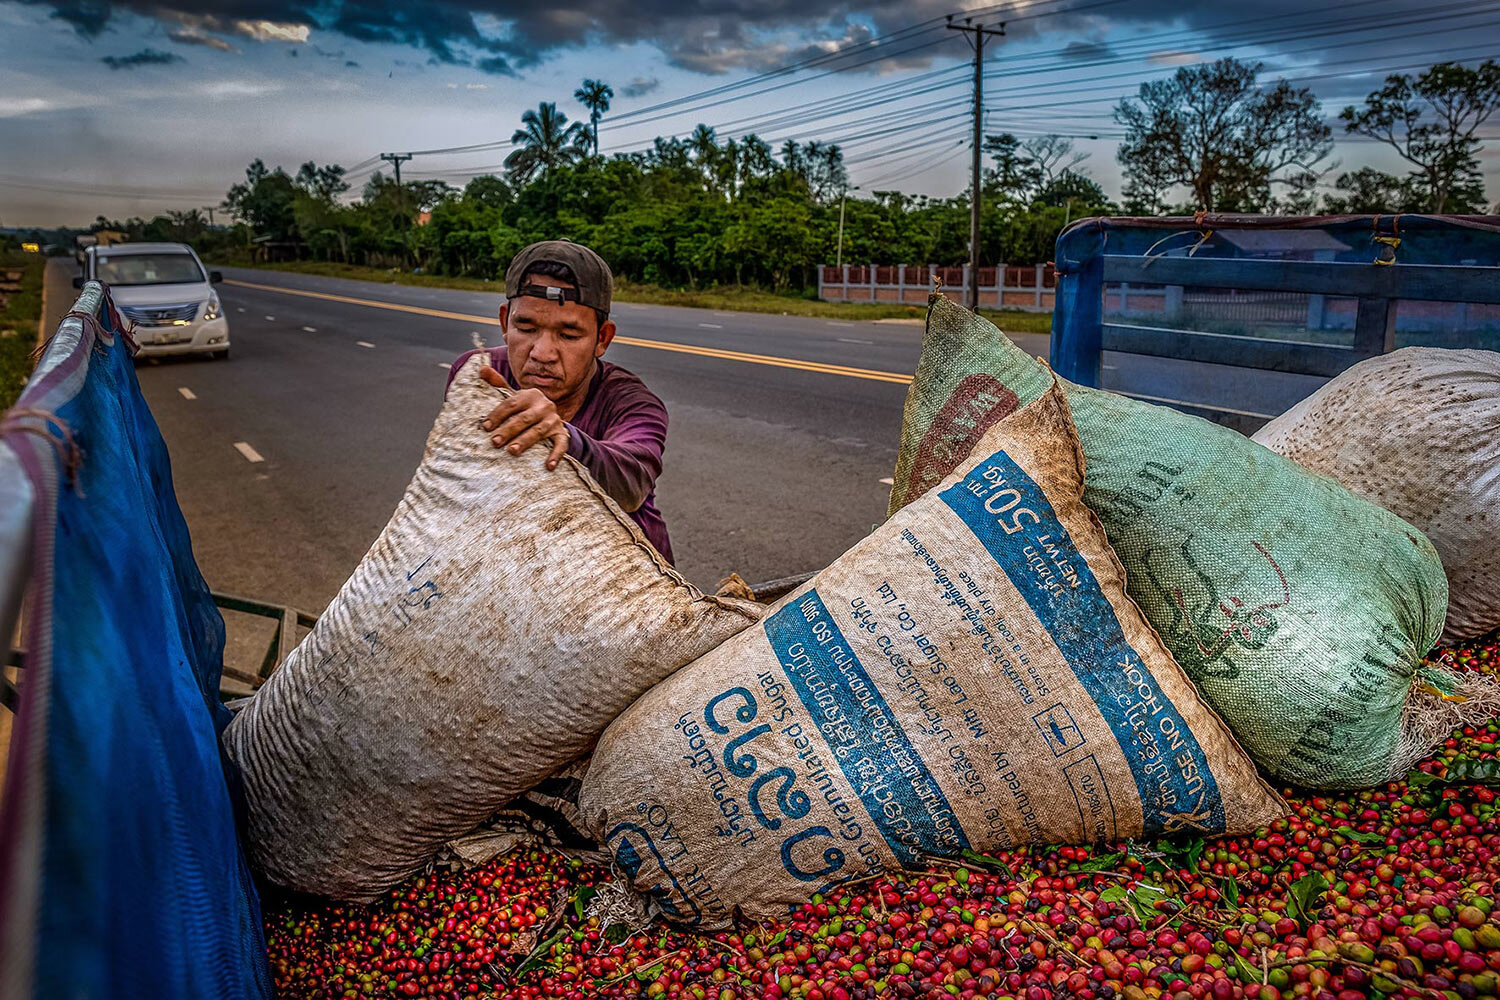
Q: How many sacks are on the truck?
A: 4